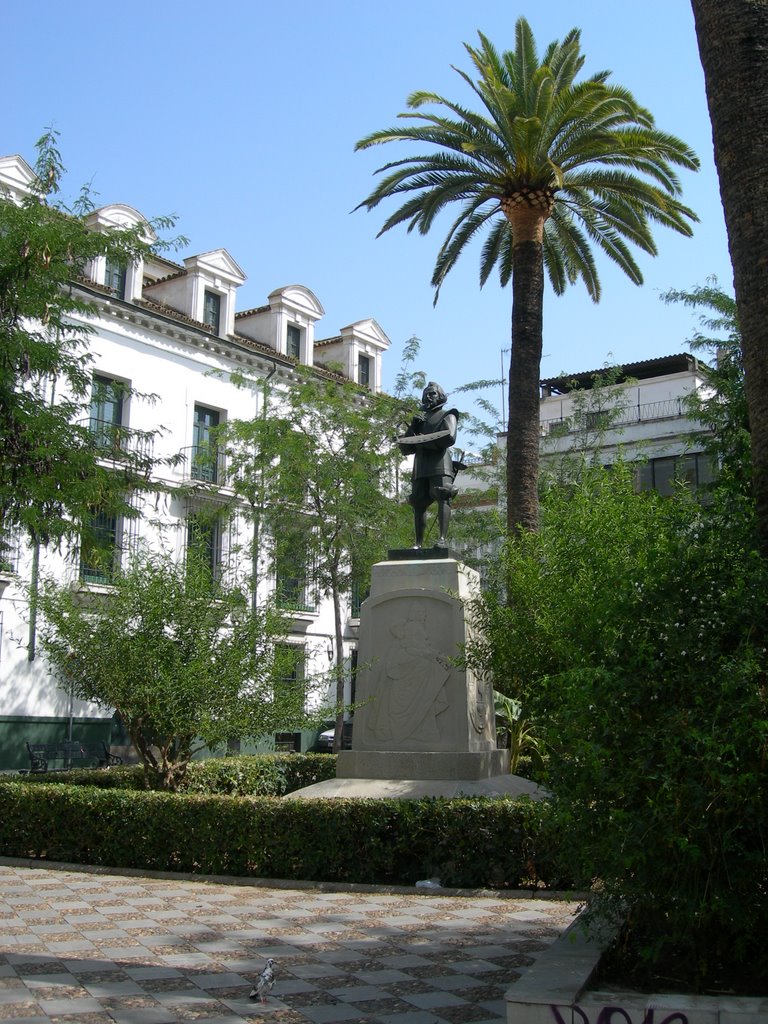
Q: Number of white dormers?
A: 5